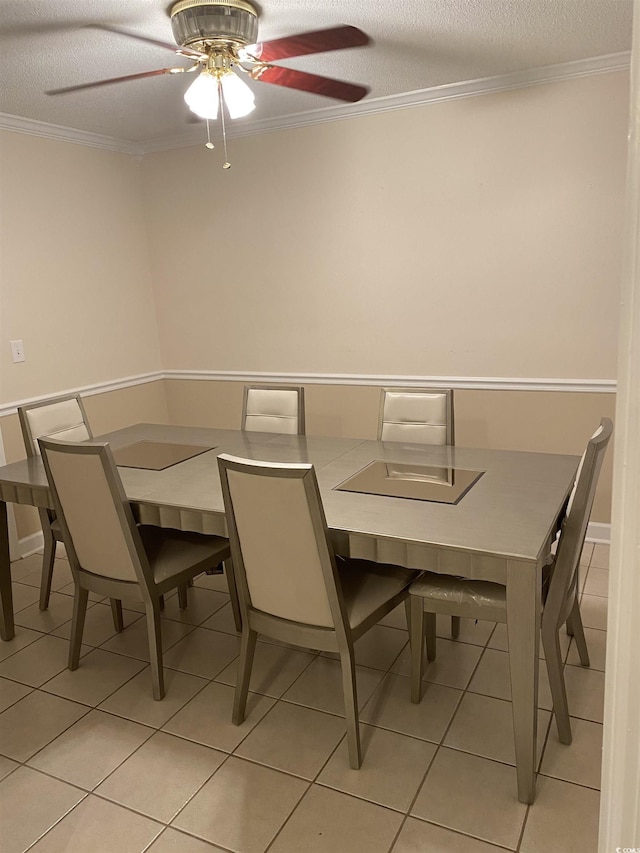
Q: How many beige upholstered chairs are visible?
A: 6